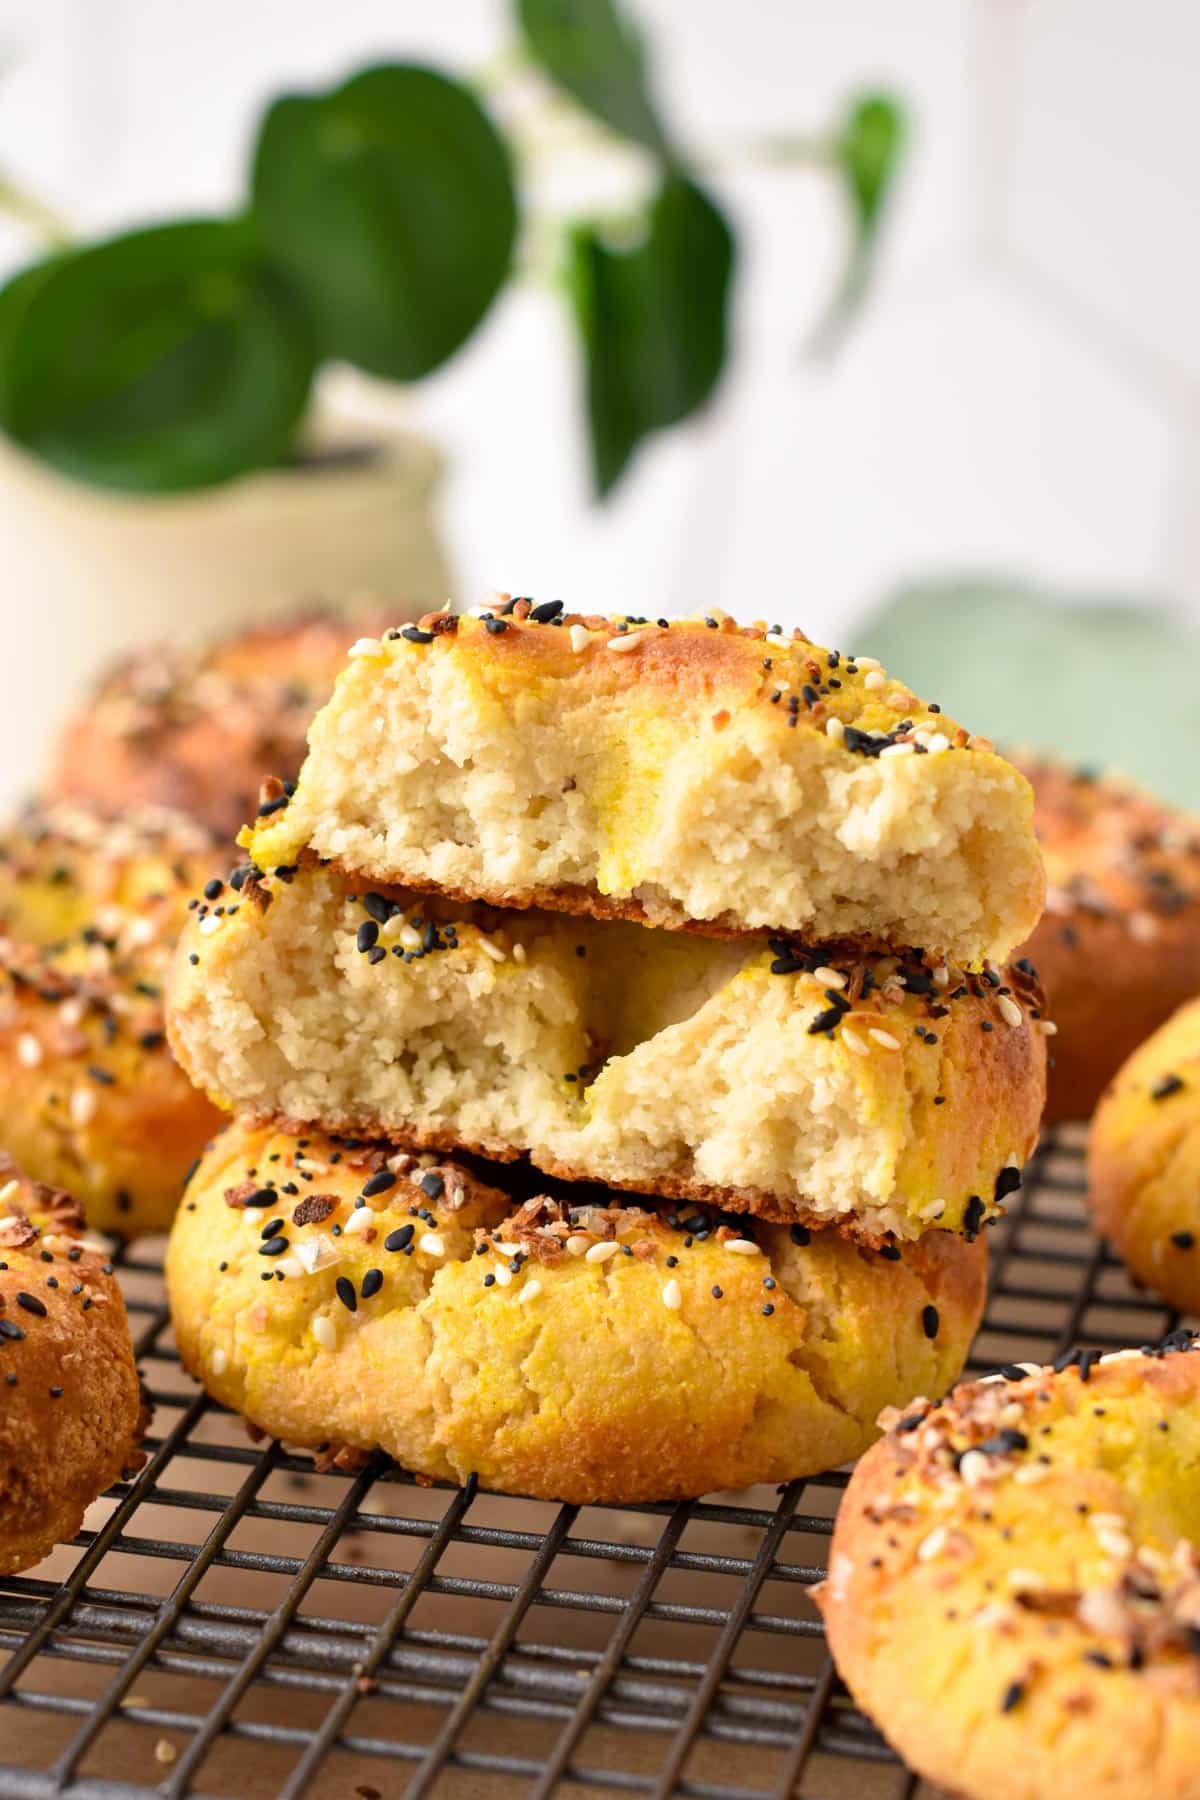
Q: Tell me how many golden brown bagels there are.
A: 9